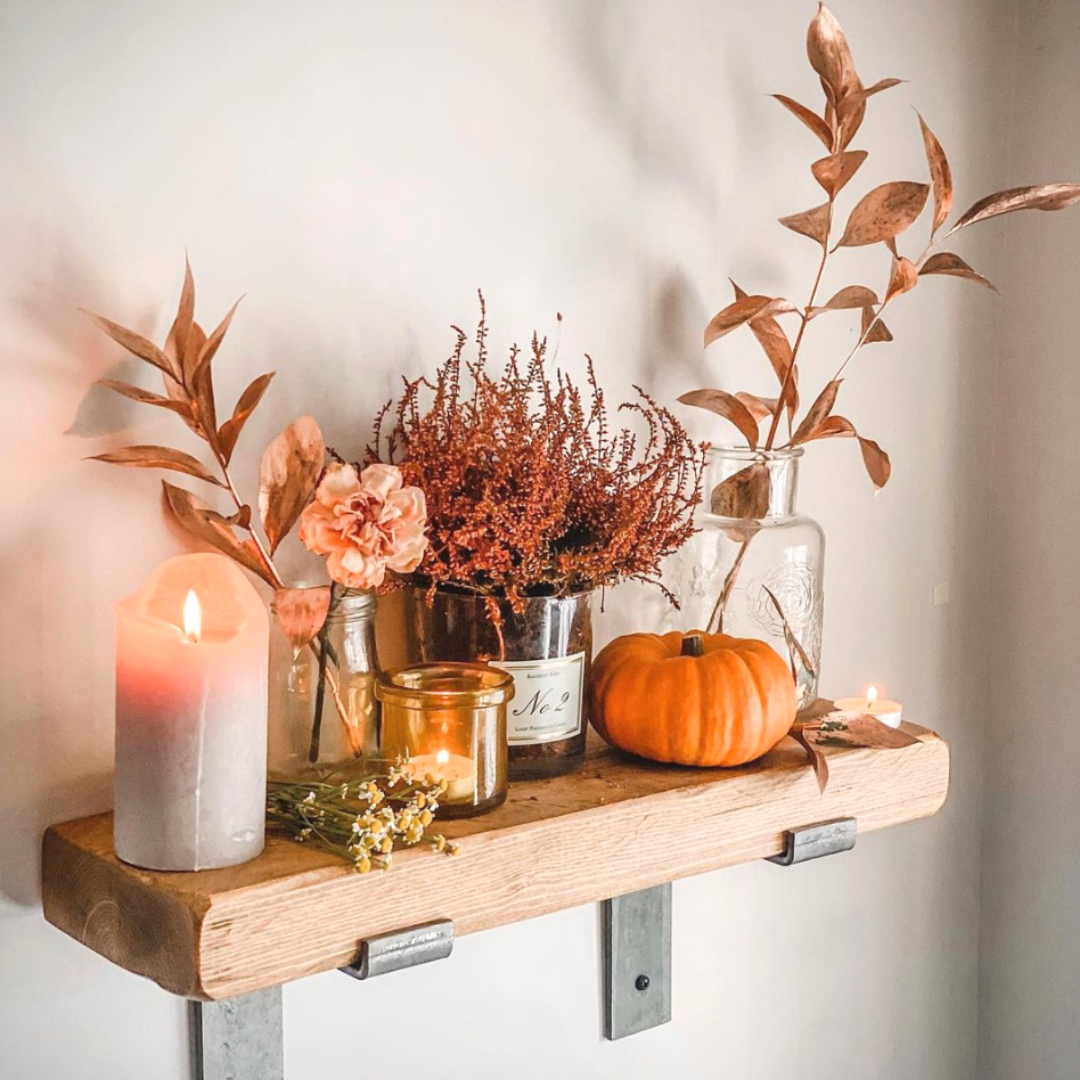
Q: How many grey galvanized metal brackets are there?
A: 2